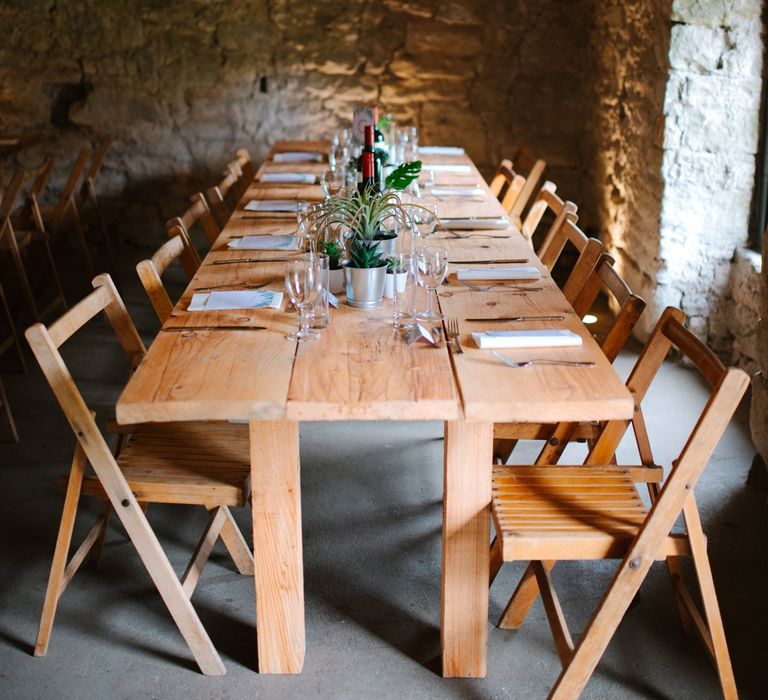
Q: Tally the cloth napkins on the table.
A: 11